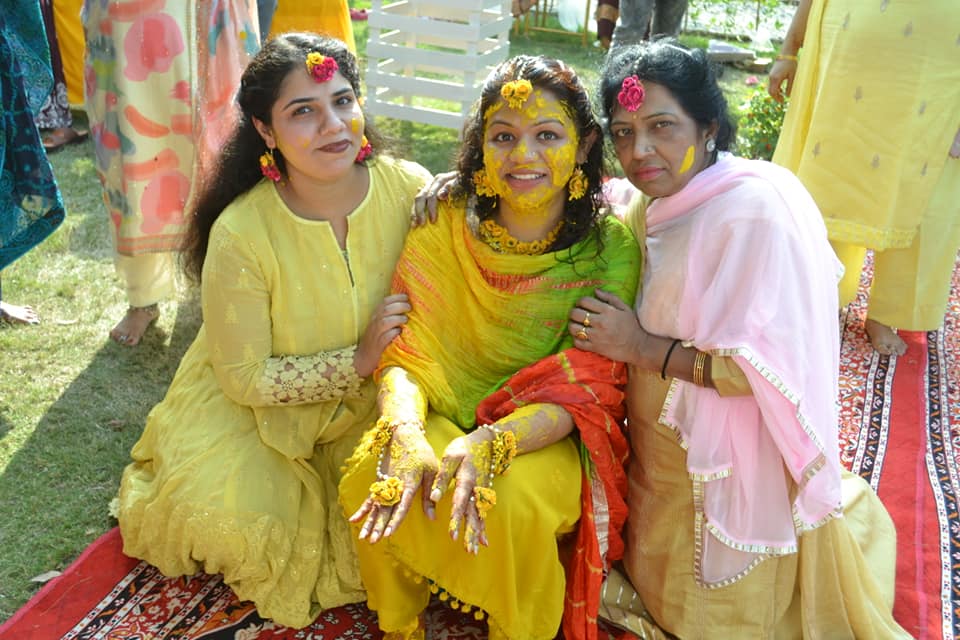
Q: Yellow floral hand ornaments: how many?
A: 2